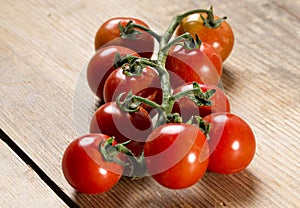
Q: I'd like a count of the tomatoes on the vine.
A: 10